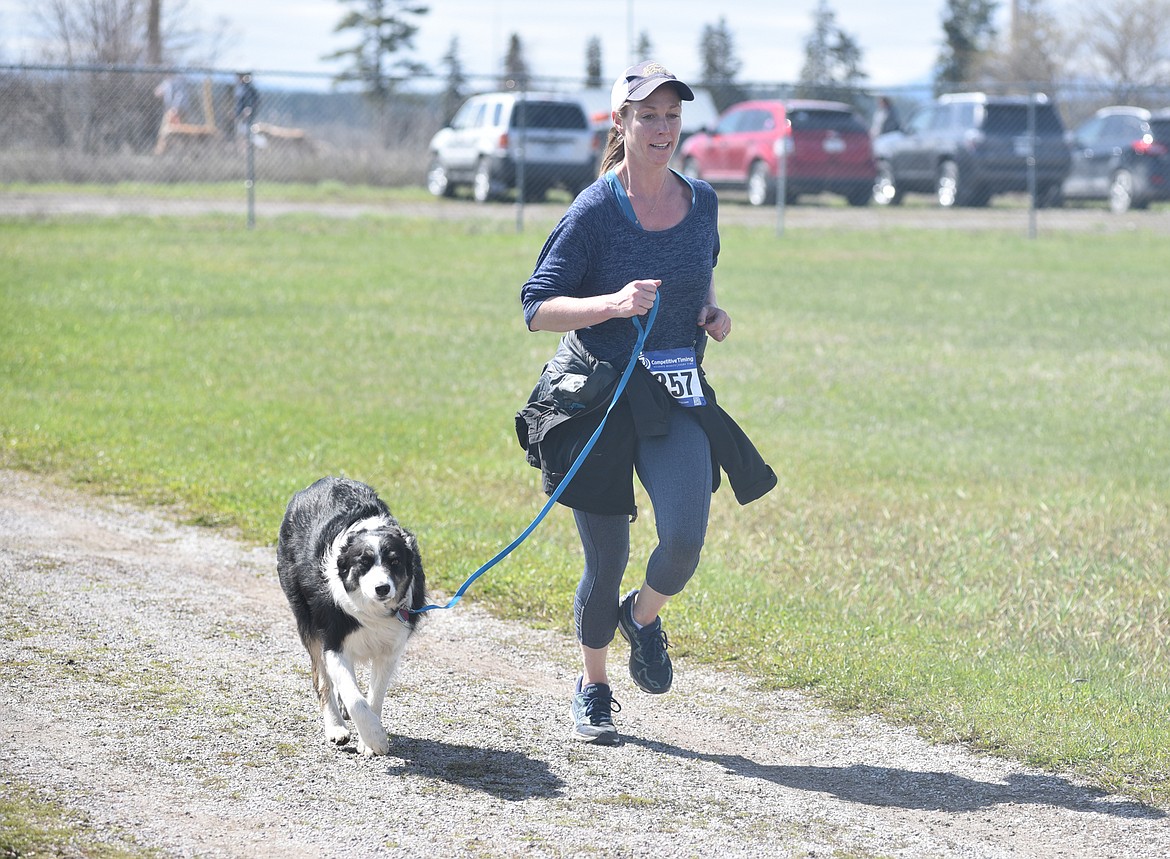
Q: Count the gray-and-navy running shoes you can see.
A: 2